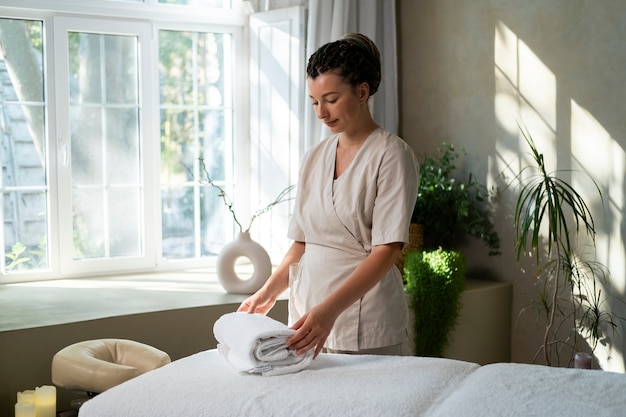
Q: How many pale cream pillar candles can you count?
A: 3